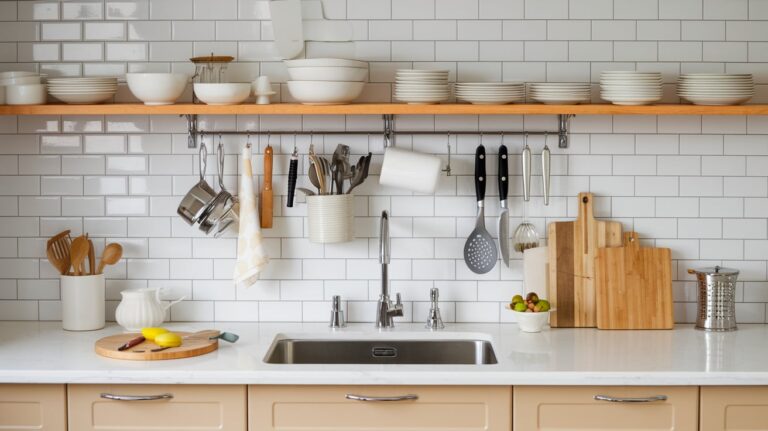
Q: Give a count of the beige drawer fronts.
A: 5